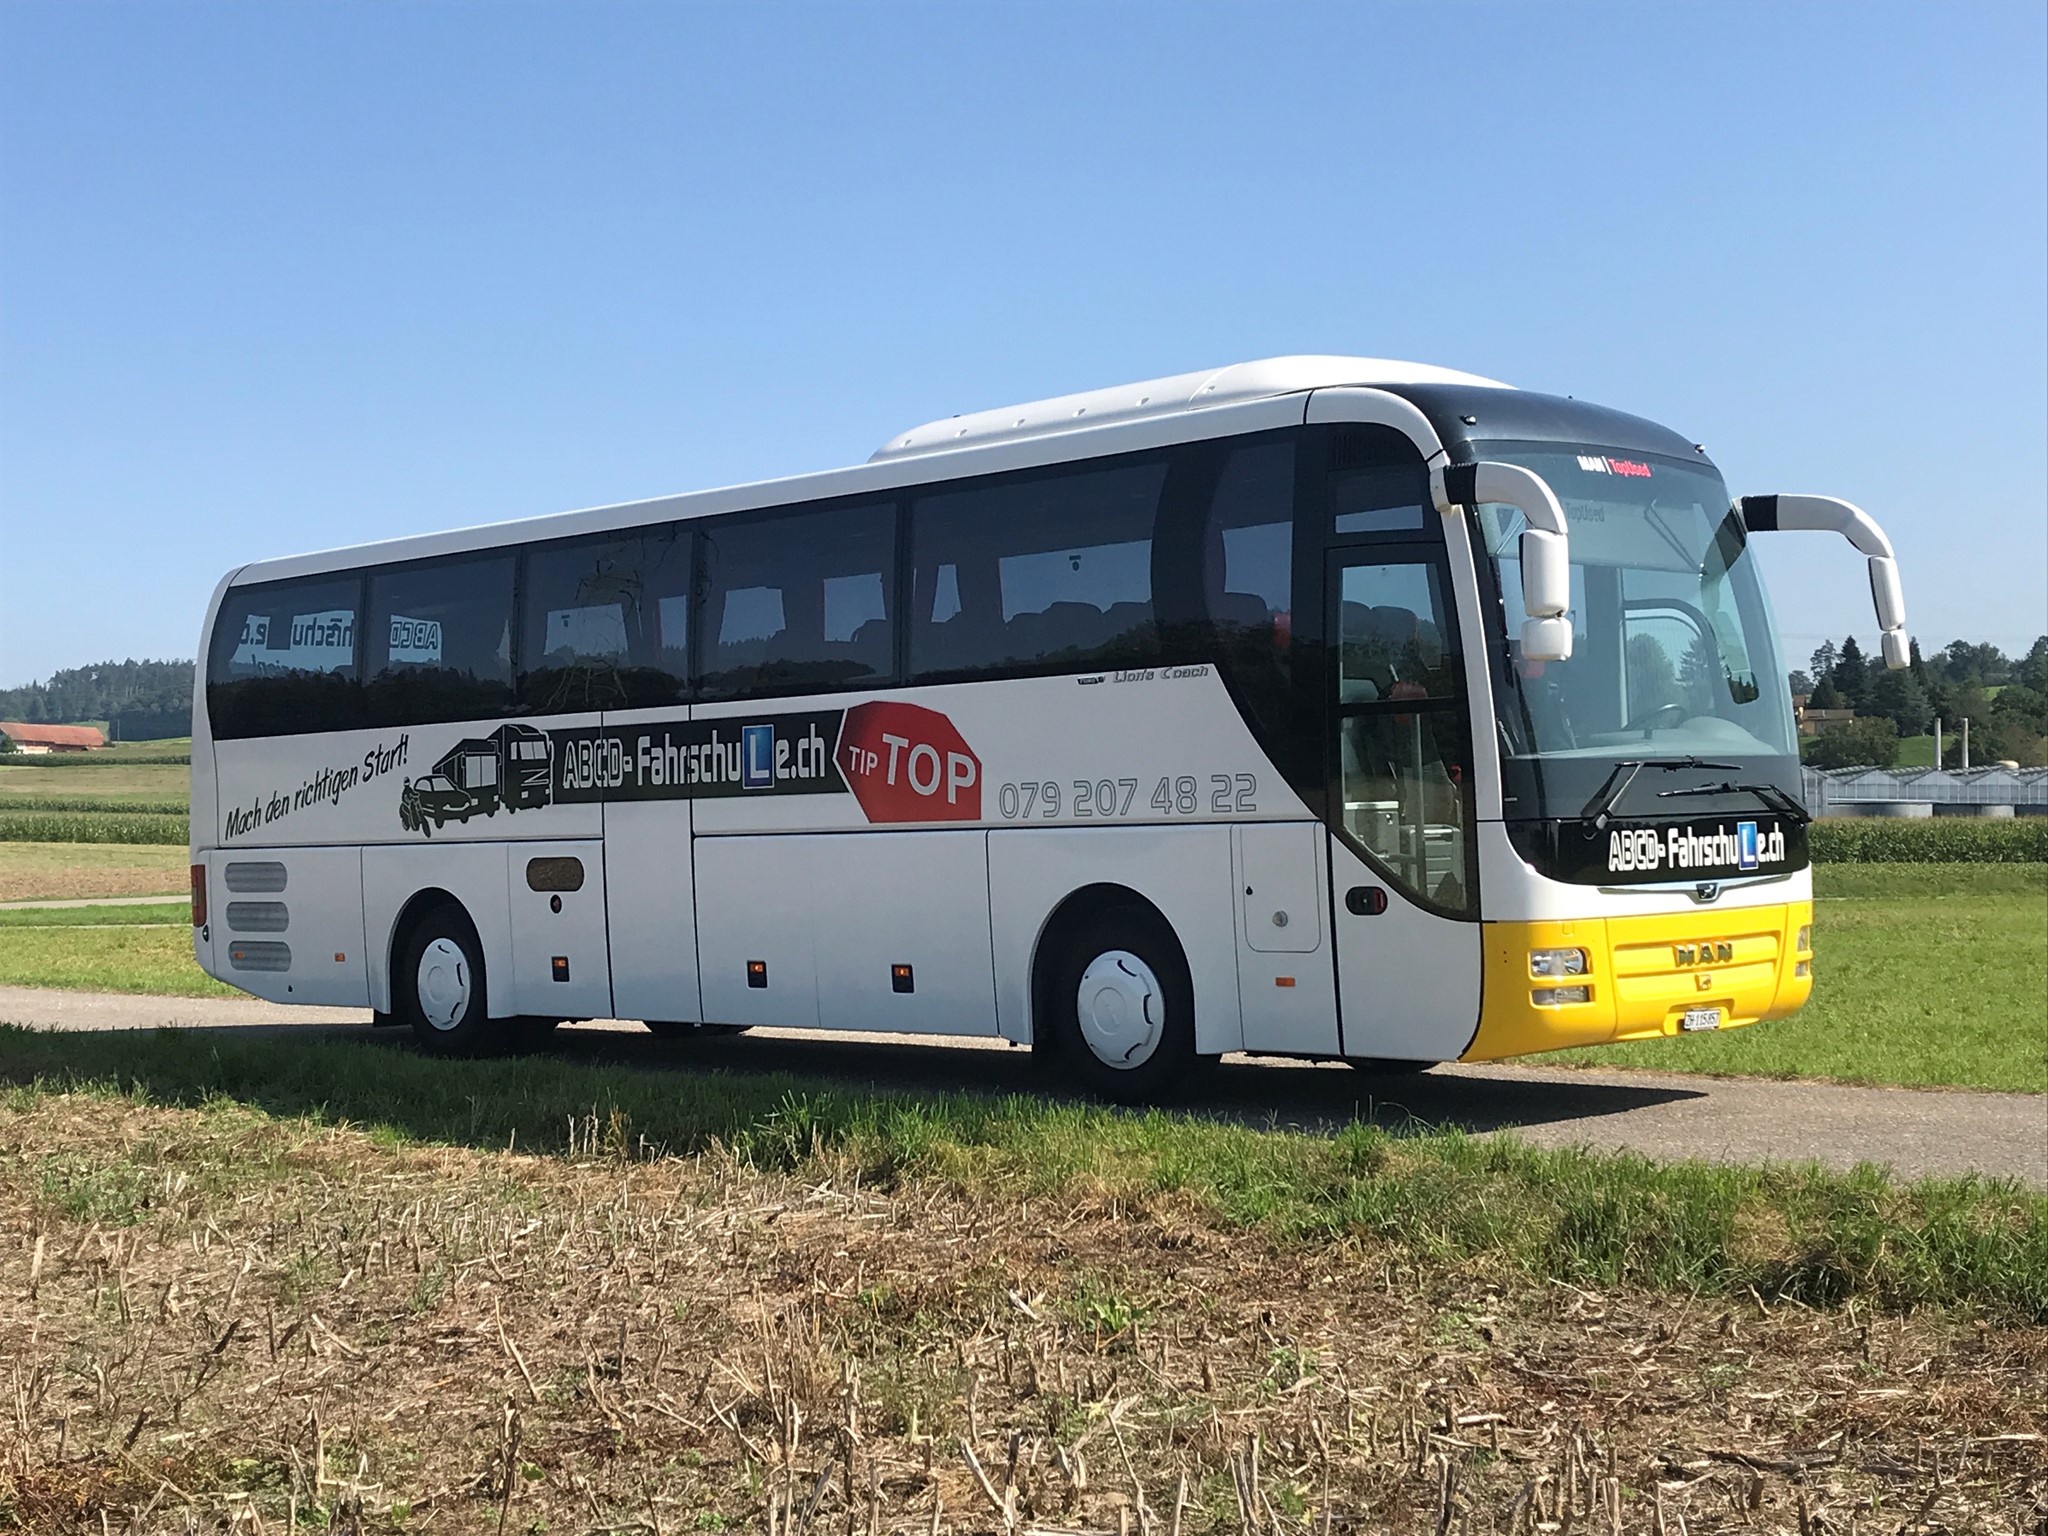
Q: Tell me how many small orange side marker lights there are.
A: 6